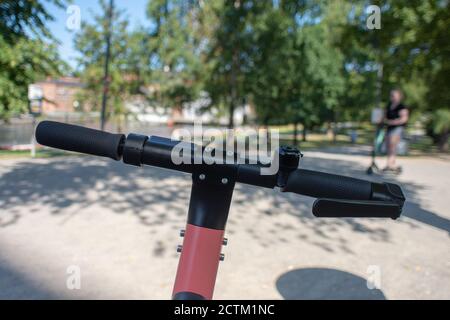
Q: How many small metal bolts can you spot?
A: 8